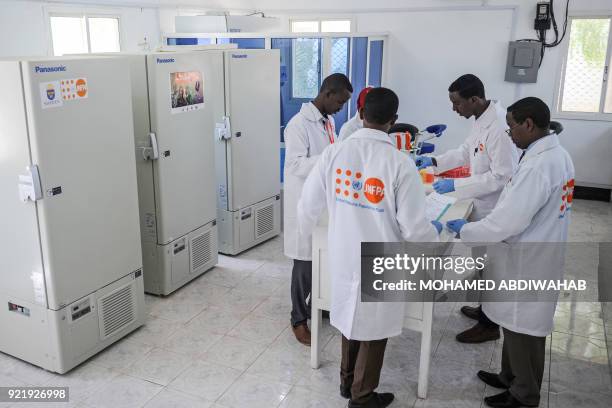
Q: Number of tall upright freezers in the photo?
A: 3